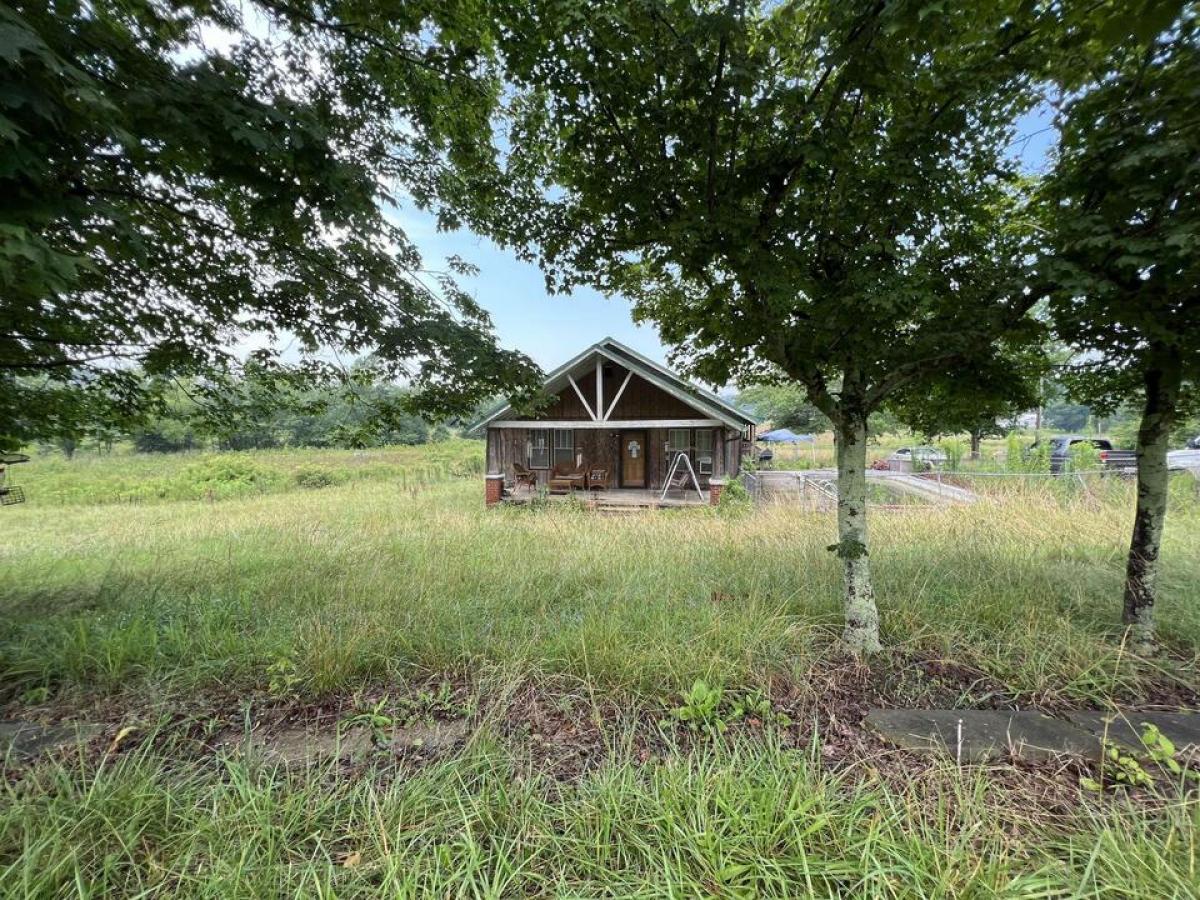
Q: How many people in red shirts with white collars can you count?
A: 0